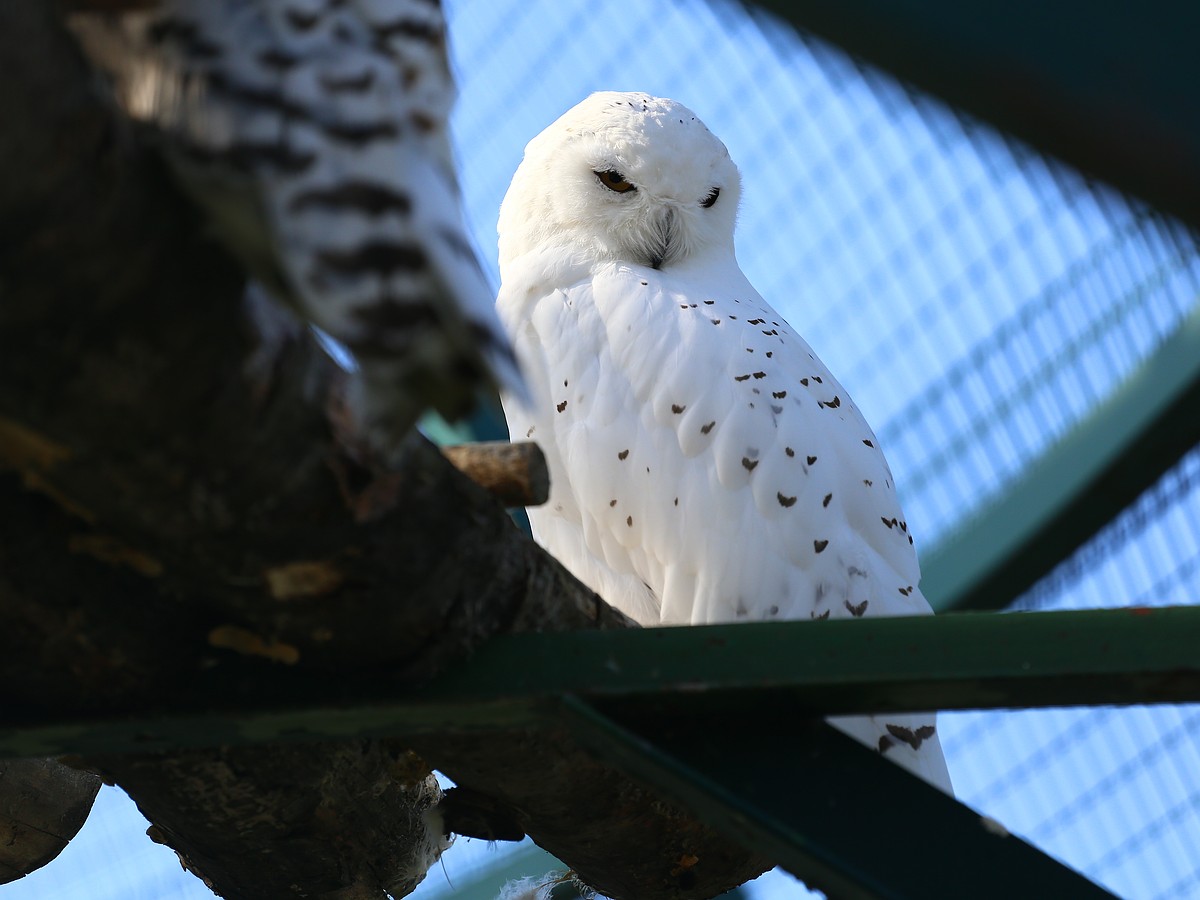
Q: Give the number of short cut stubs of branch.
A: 1